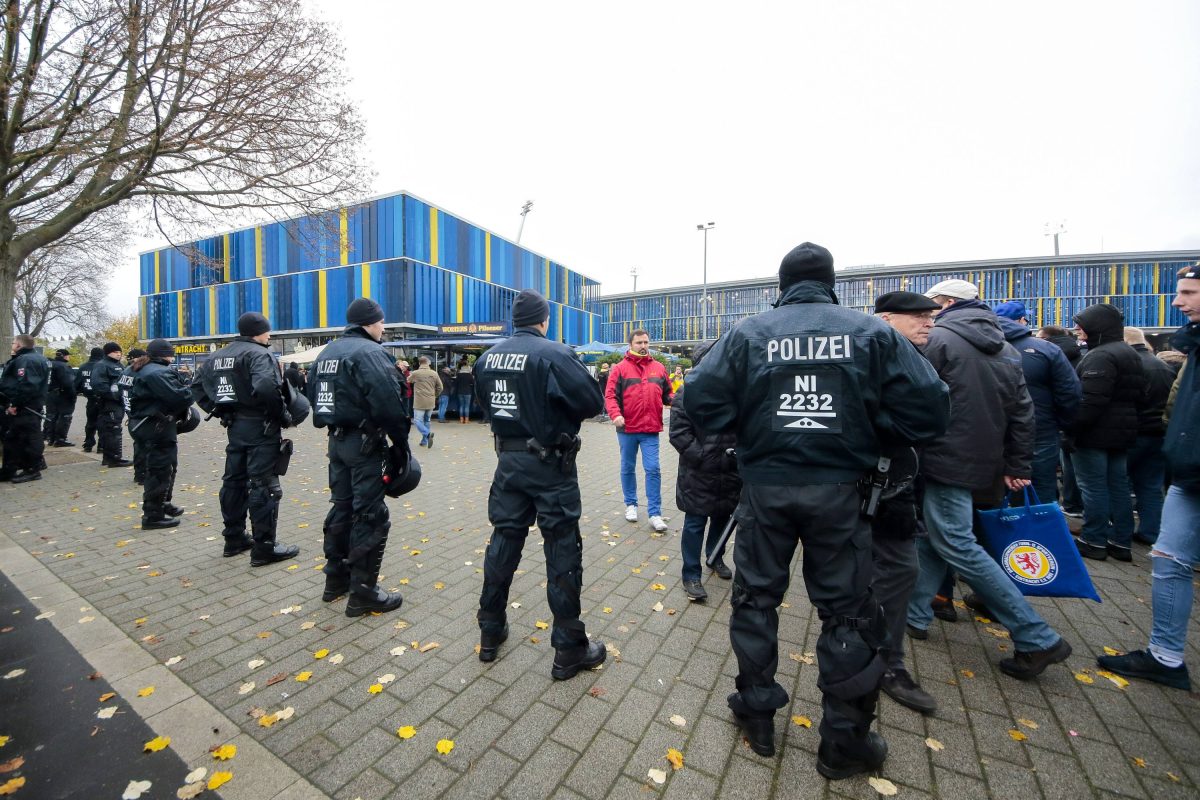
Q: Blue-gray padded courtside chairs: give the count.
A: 0